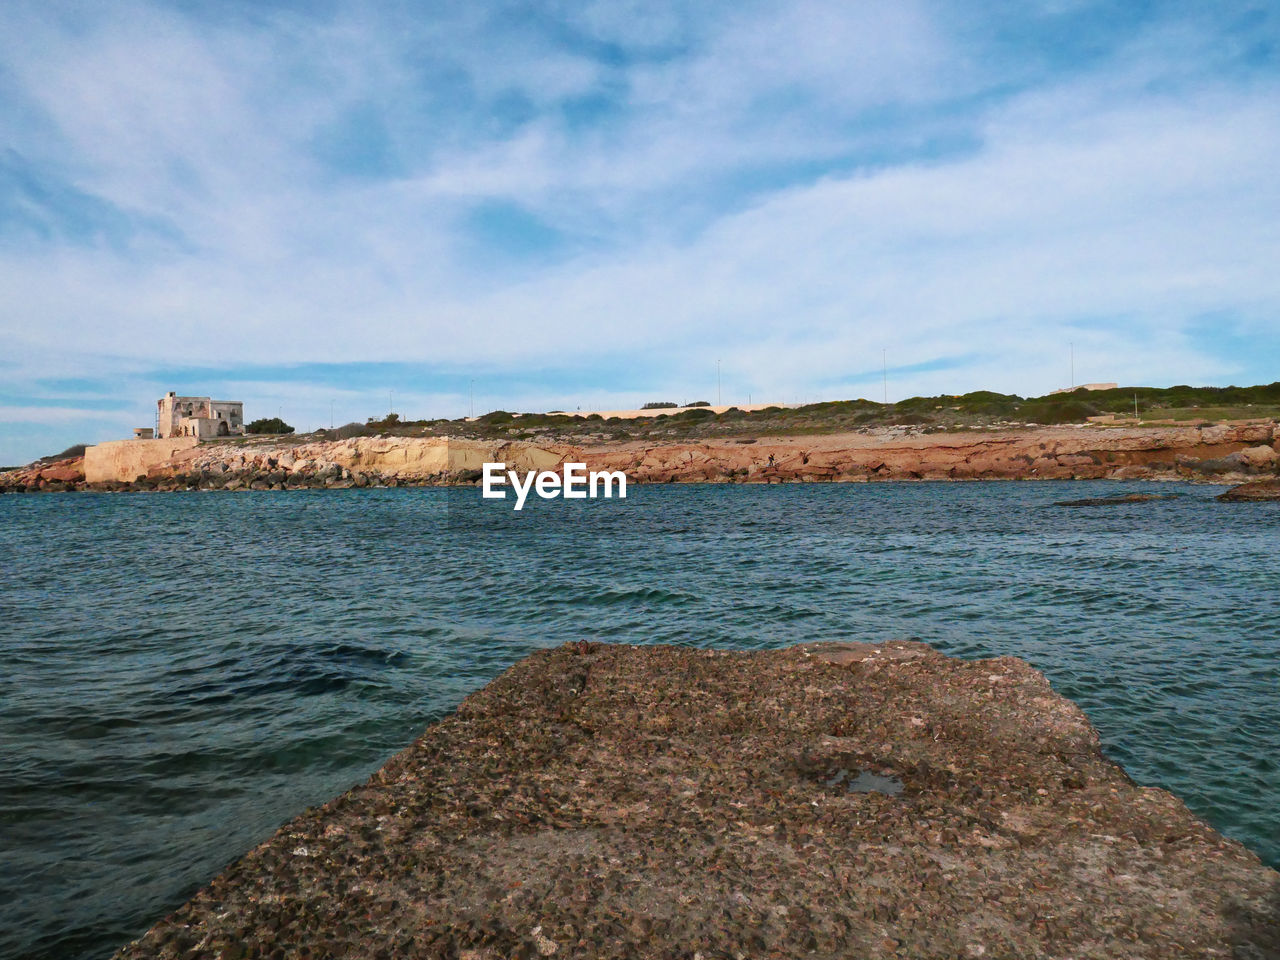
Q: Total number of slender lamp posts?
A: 7